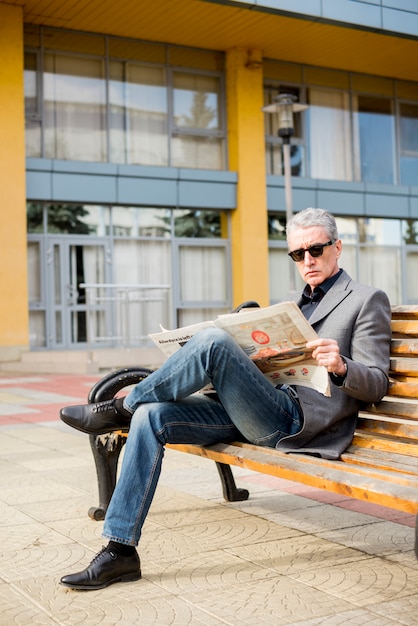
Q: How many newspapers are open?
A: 1